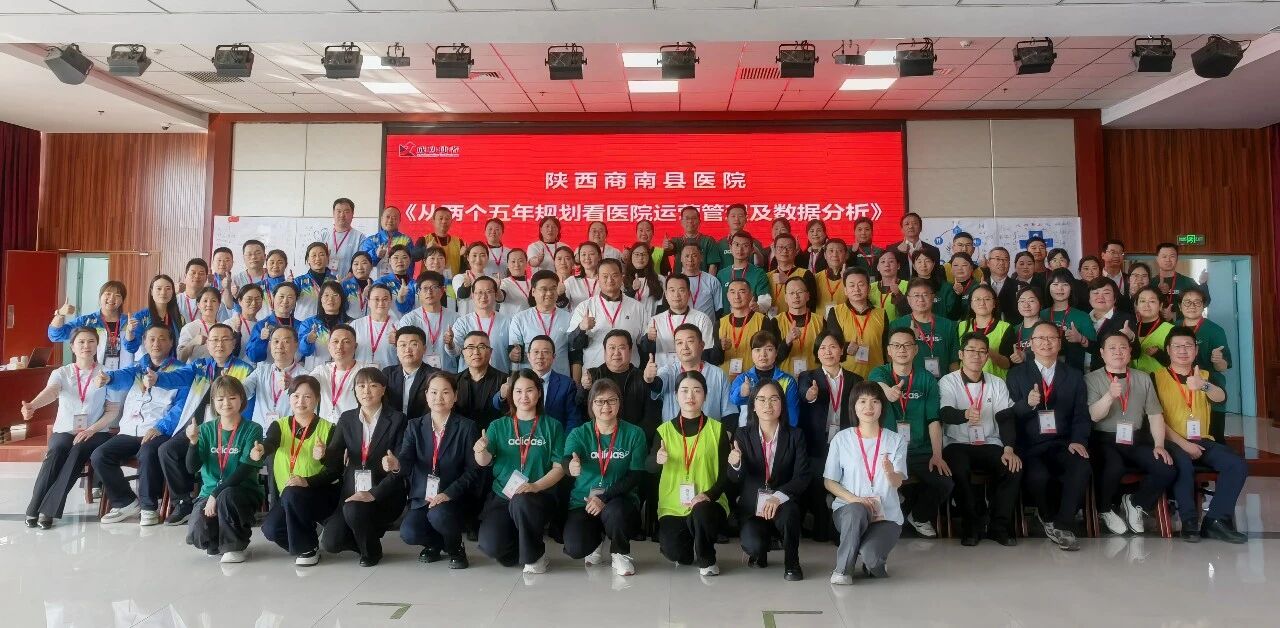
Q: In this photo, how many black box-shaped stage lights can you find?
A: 12